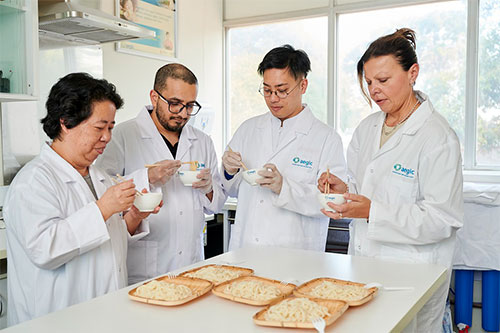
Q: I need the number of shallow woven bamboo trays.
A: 5